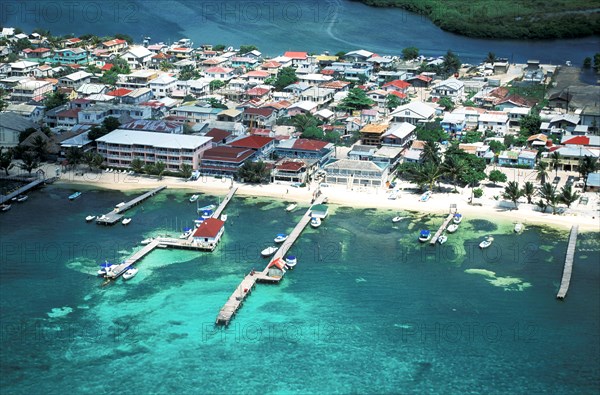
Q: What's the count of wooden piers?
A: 6